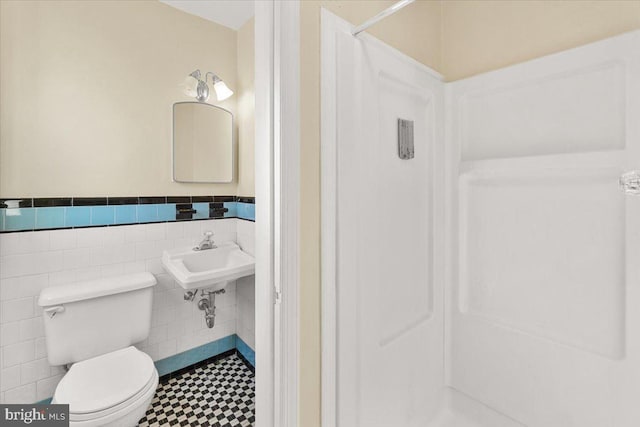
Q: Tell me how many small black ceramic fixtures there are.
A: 2